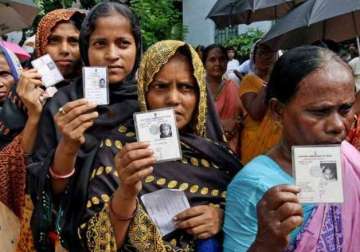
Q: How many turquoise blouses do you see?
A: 1